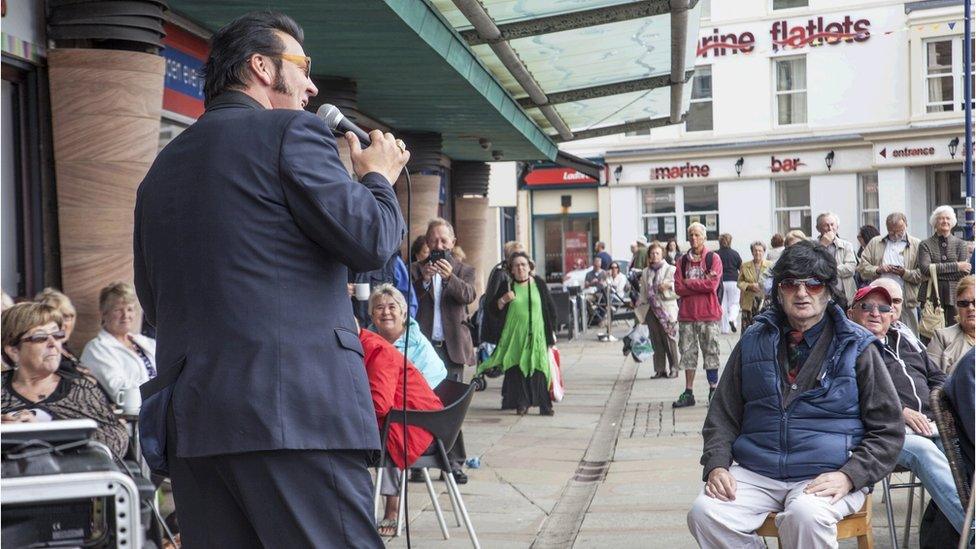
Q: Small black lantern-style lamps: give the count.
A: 4